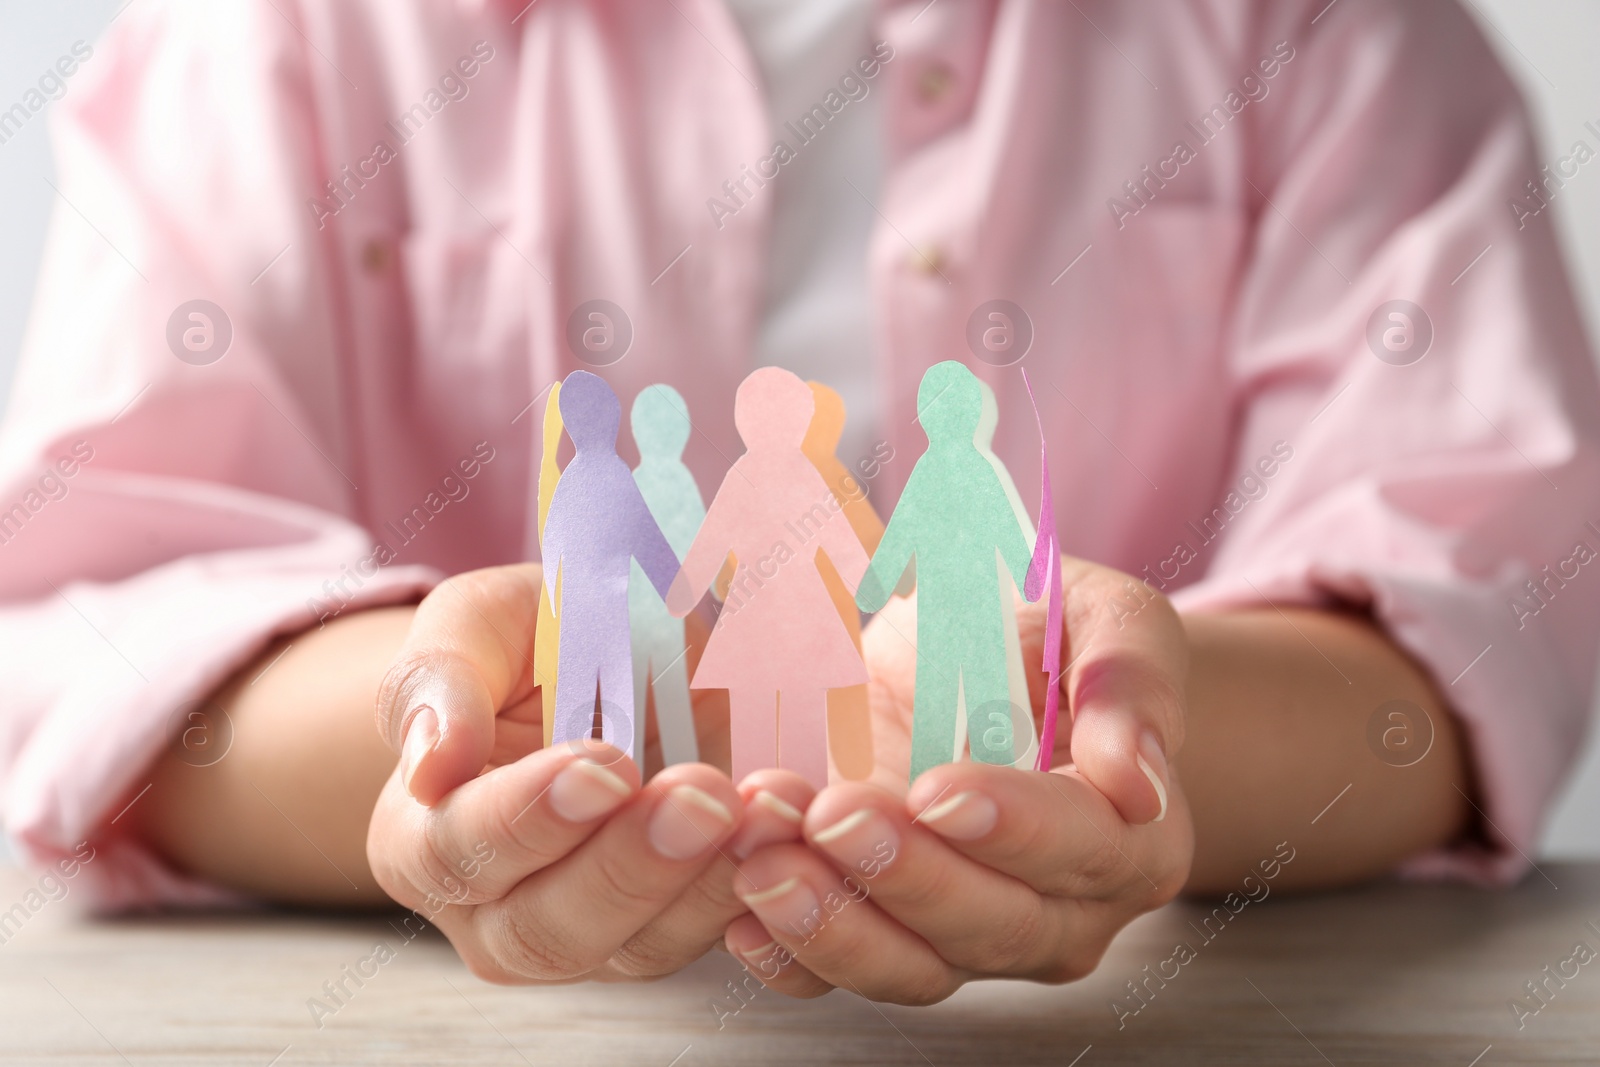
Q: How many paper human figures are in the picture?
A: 8